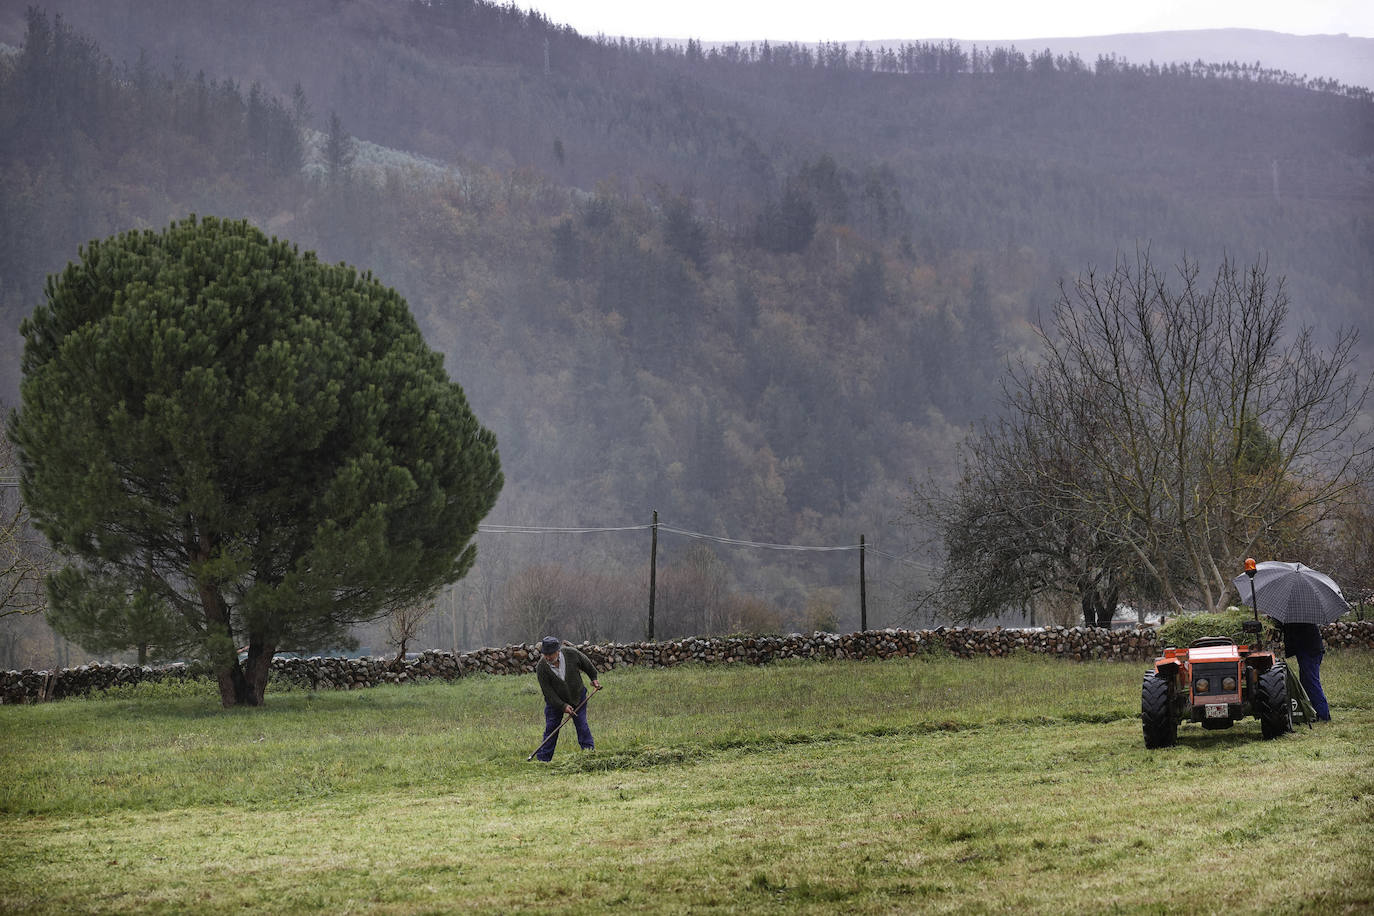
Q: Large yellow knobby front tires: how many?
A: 0